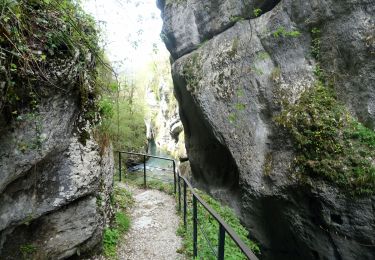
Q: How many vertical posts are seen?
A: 7